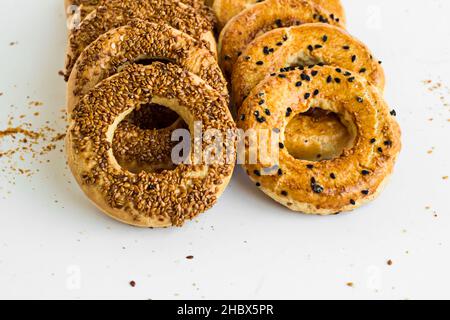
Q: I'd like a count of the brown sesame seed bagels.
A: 4